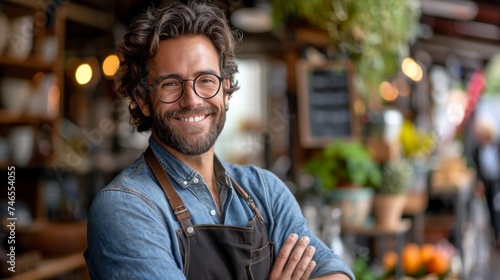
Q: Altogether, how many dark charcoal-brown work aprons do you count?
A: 1